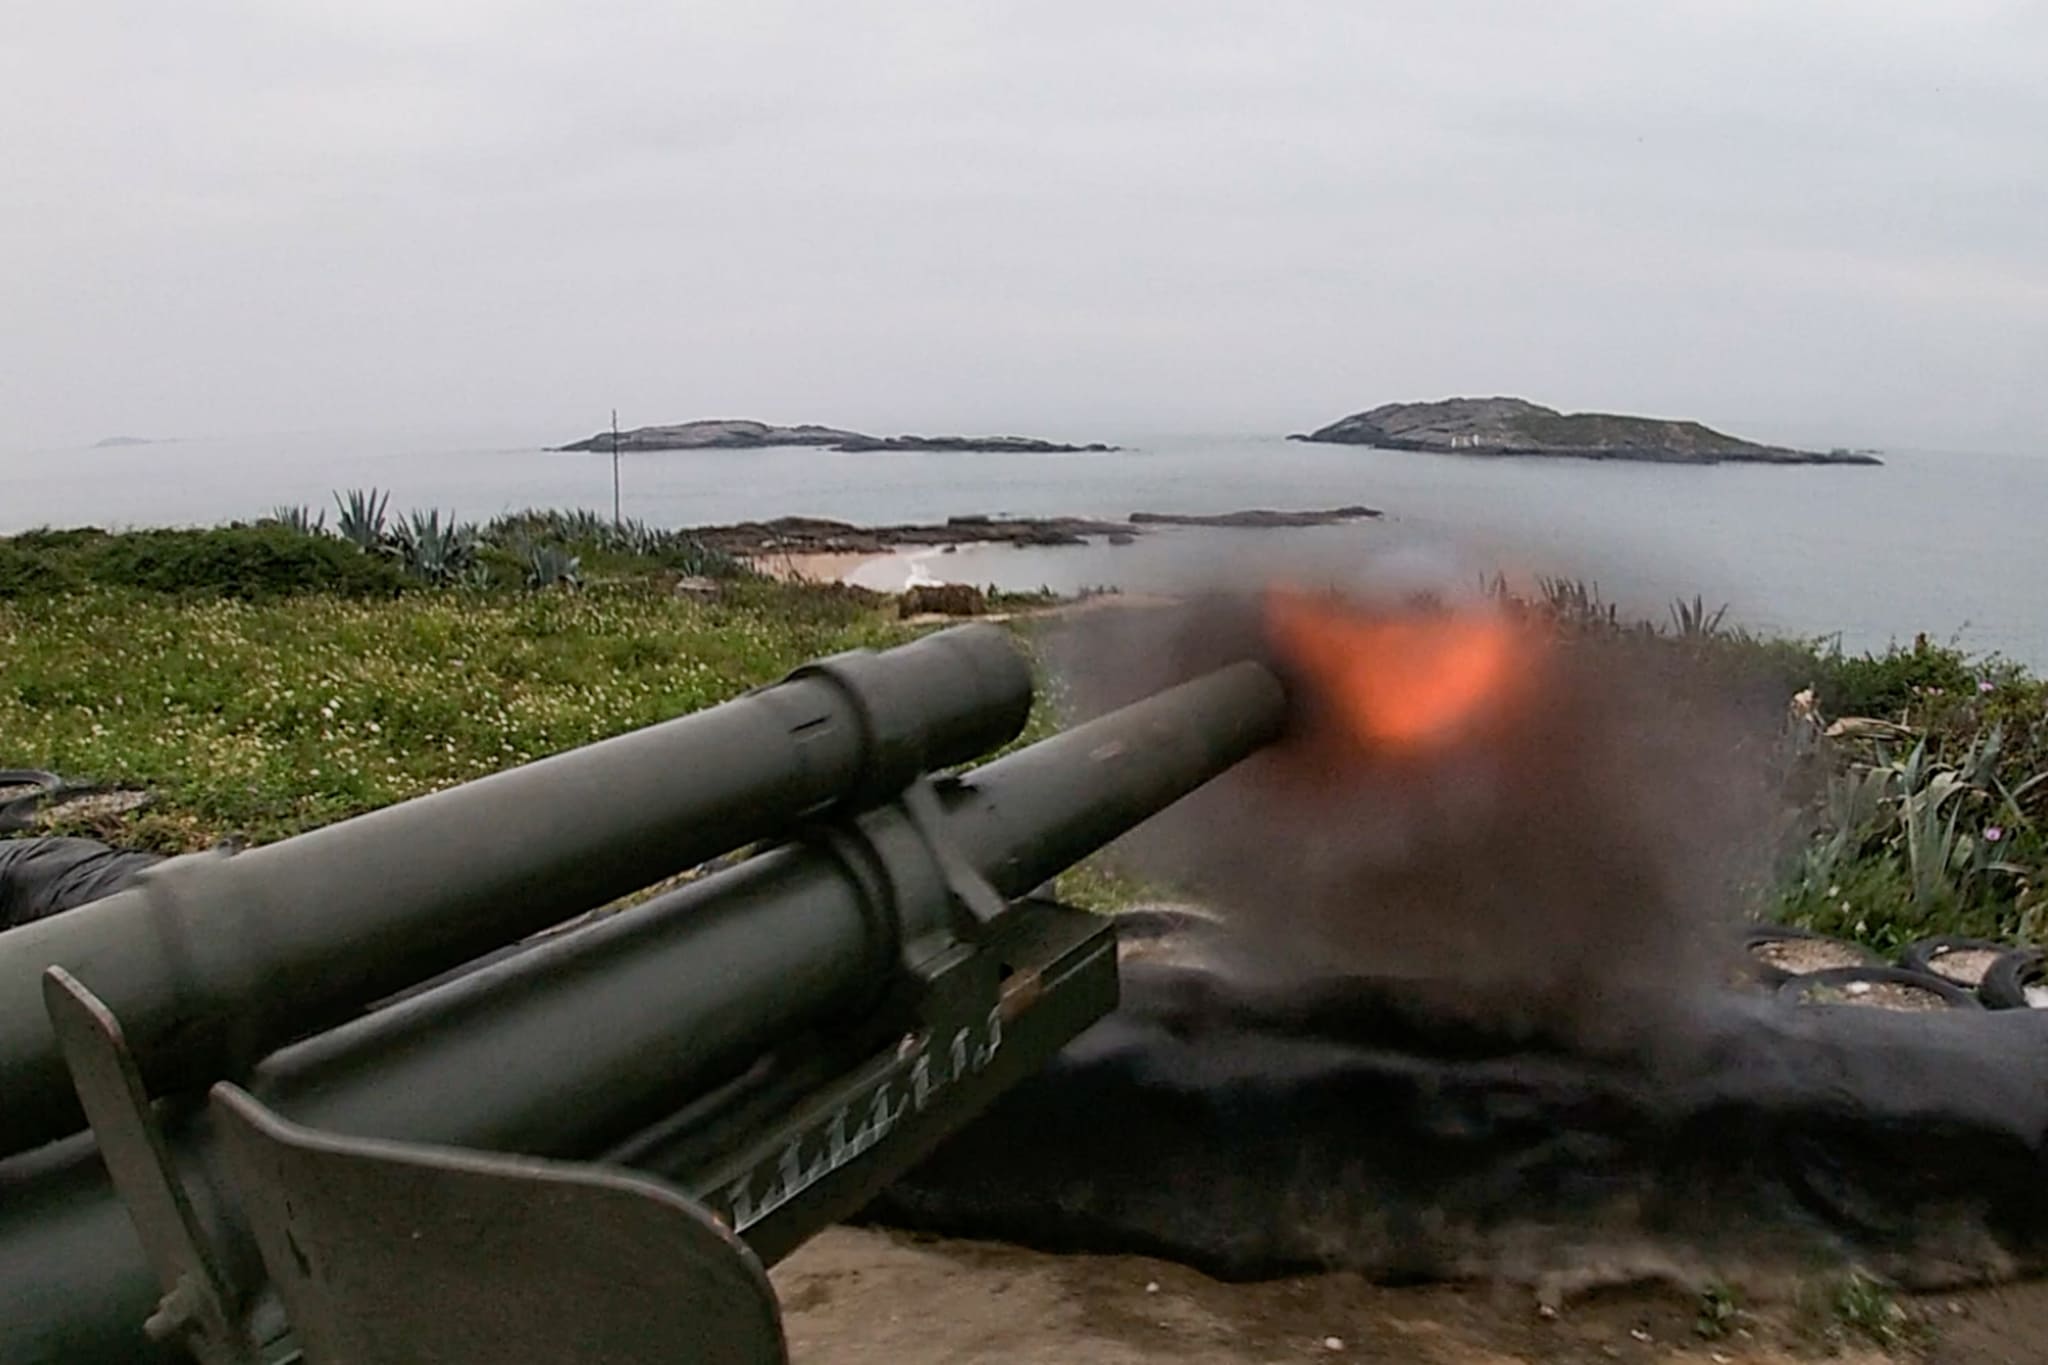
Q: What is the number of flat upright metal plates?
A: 2